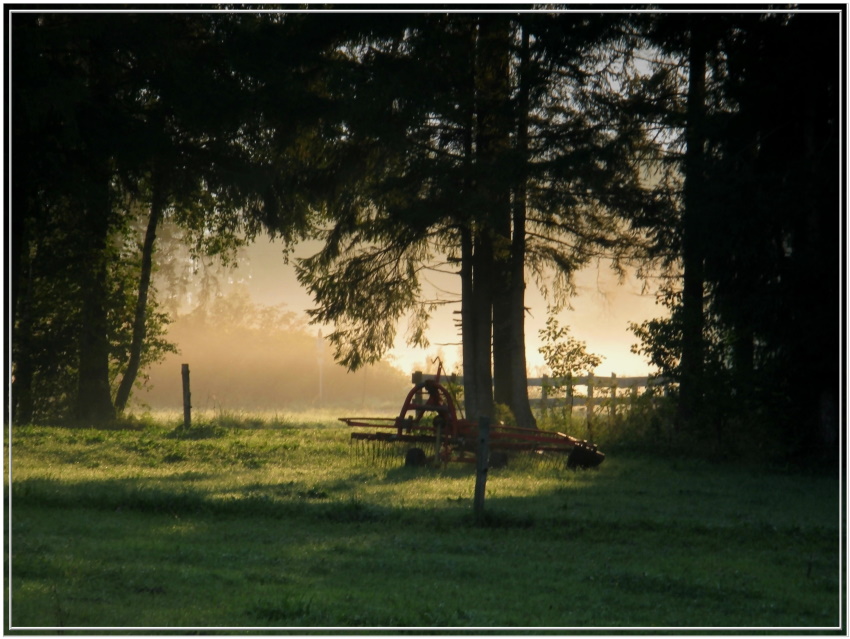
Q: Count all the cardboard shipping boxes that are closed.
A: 0